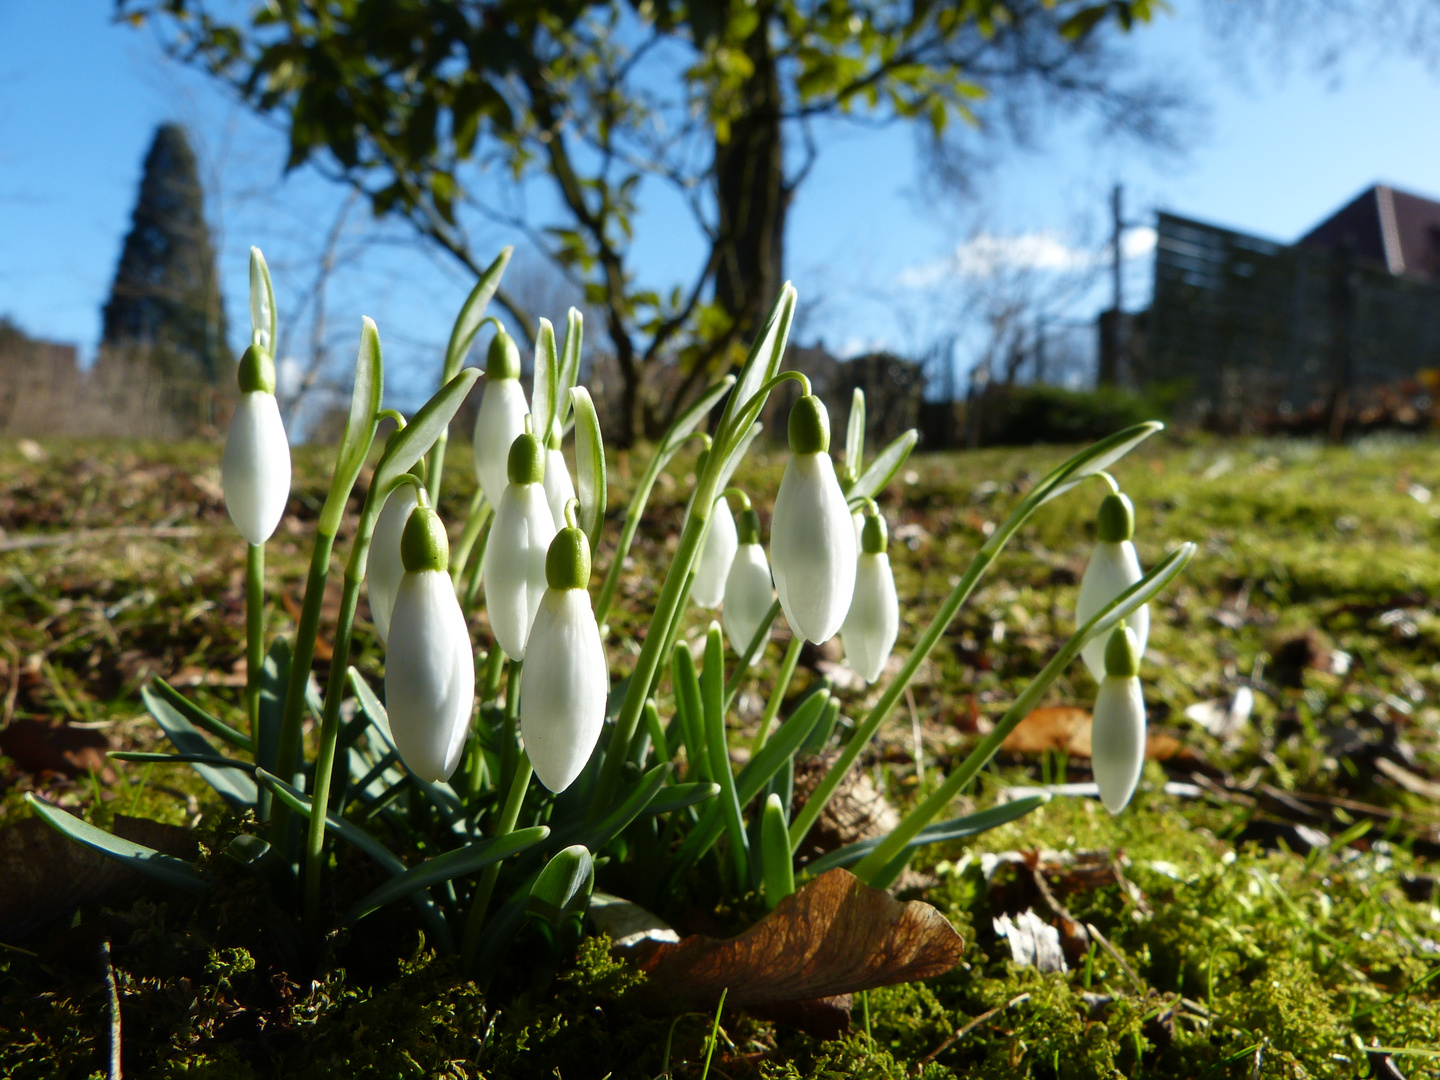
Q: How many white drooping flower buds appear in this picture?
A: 13